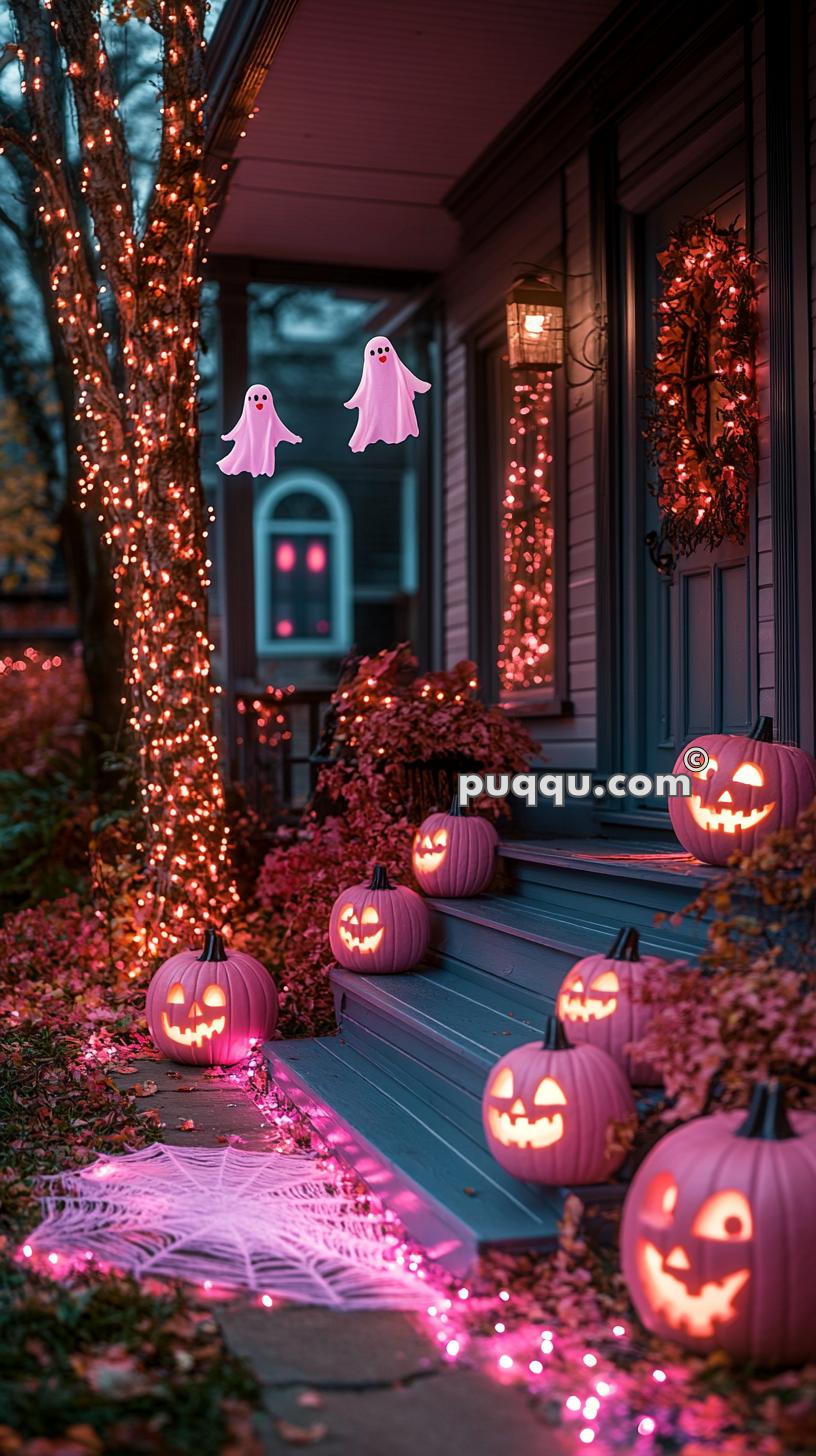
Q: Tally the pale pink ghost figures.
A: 2